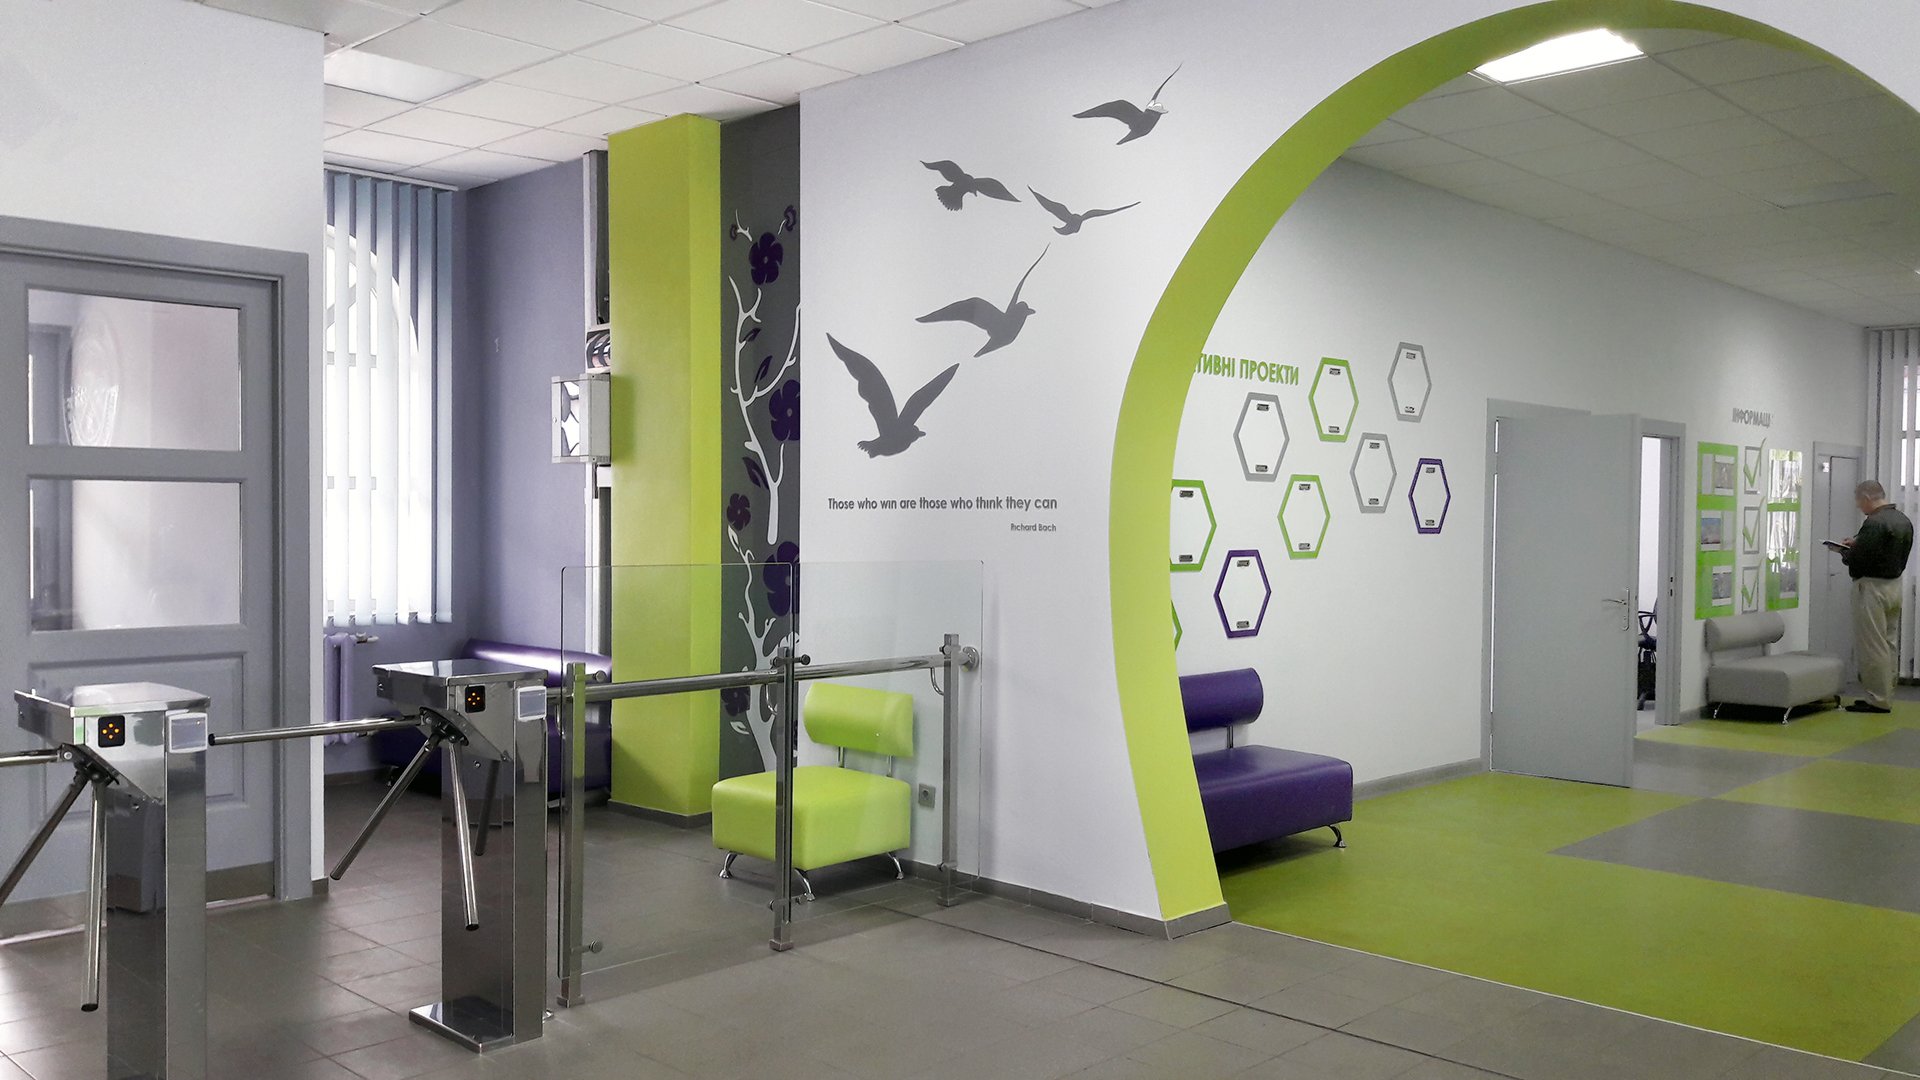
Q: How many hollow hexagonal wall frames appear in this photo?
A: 9